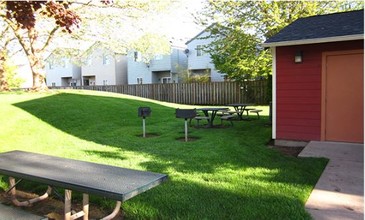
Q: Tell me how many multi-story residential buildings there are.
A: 4